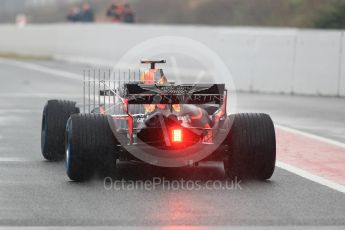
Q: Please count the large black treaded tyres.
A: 3